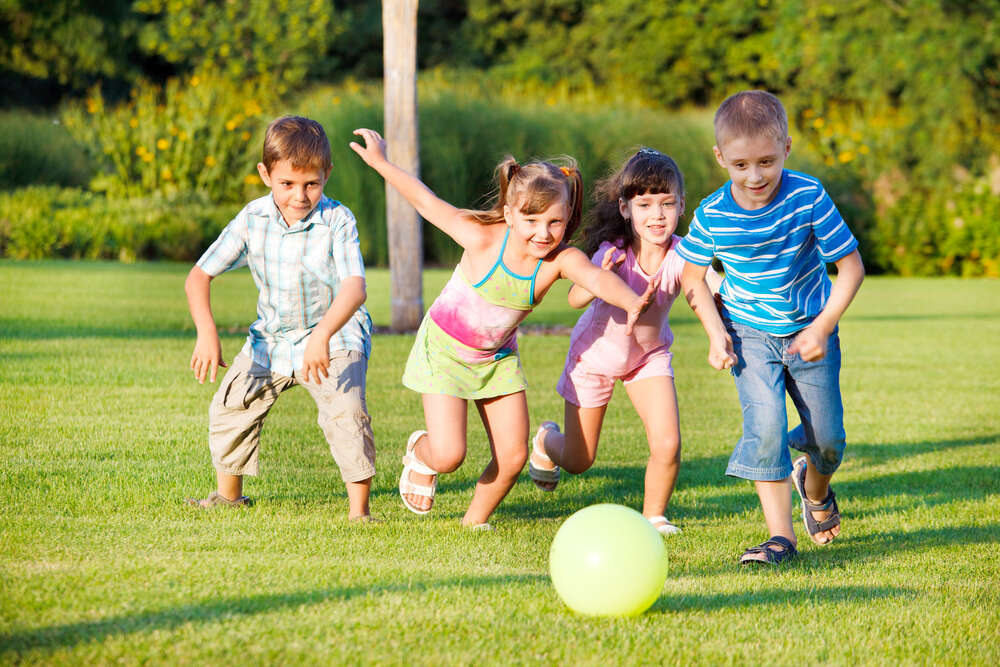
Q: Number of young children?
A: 4